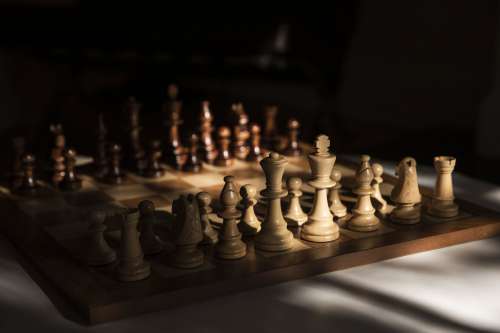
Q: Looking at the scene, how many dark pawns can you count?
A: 8